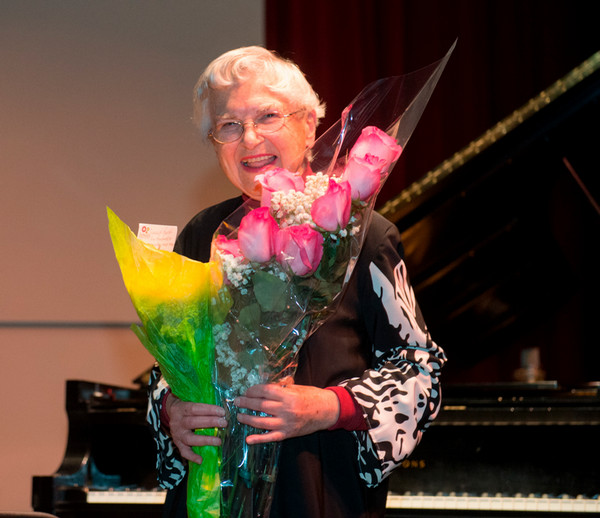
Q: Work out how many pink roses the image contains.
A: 7